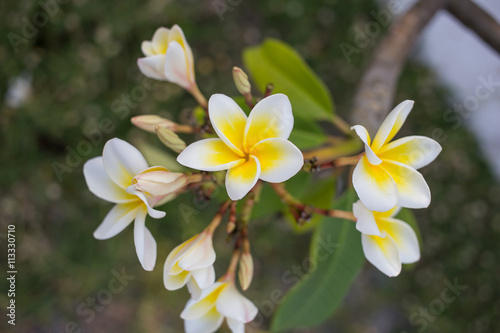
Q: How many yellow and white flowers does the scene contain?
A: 7